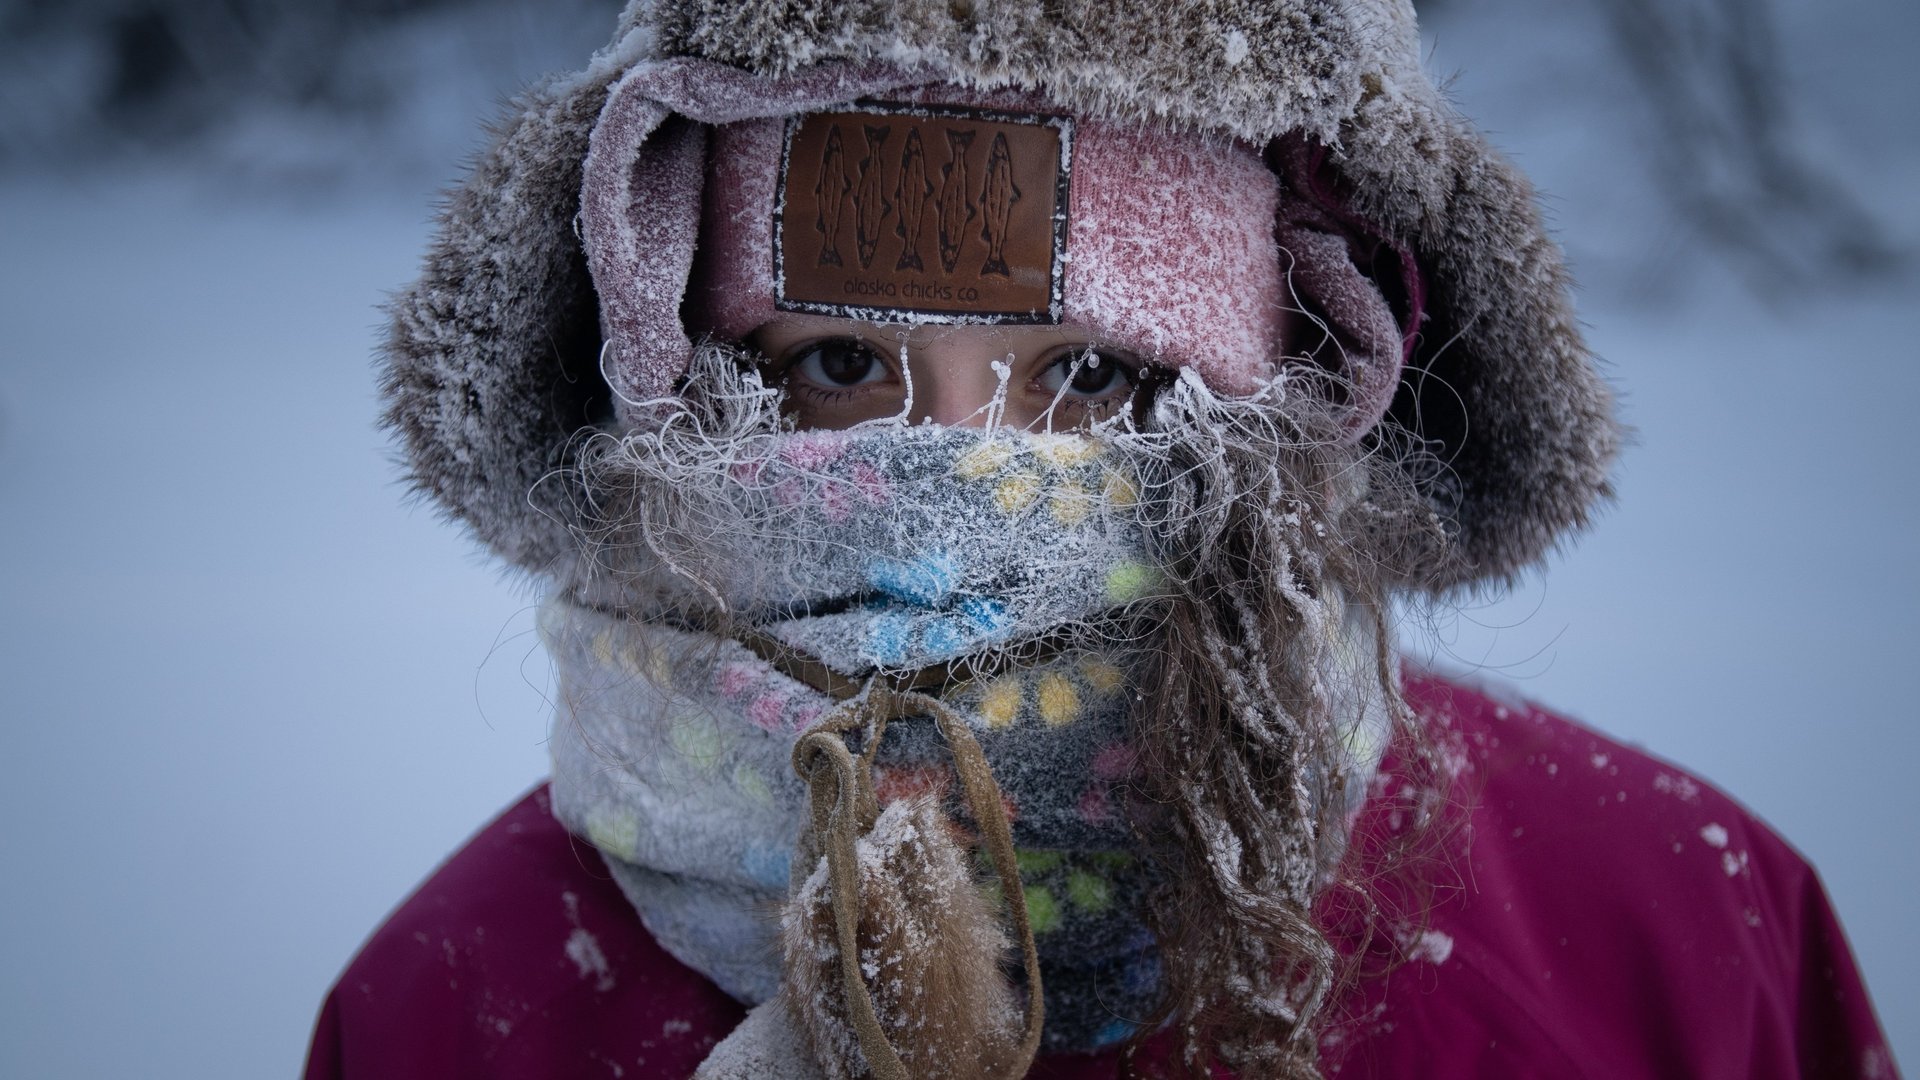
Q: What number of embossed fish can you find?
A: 5